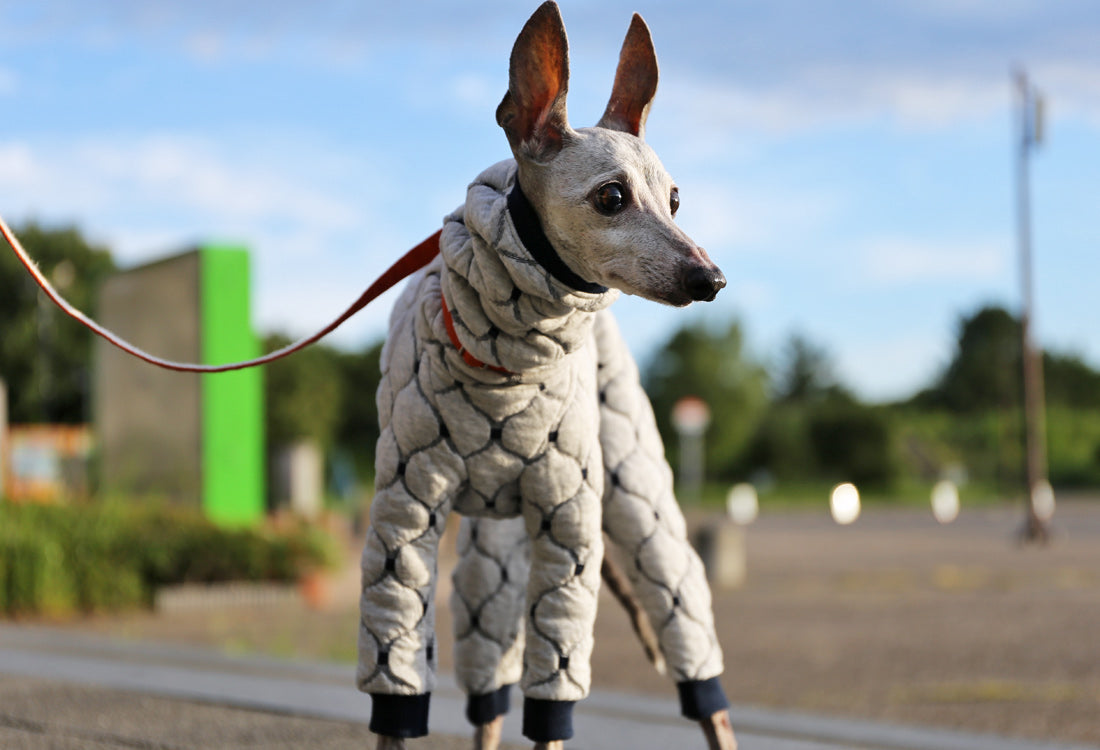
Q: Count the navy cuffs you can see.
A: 4